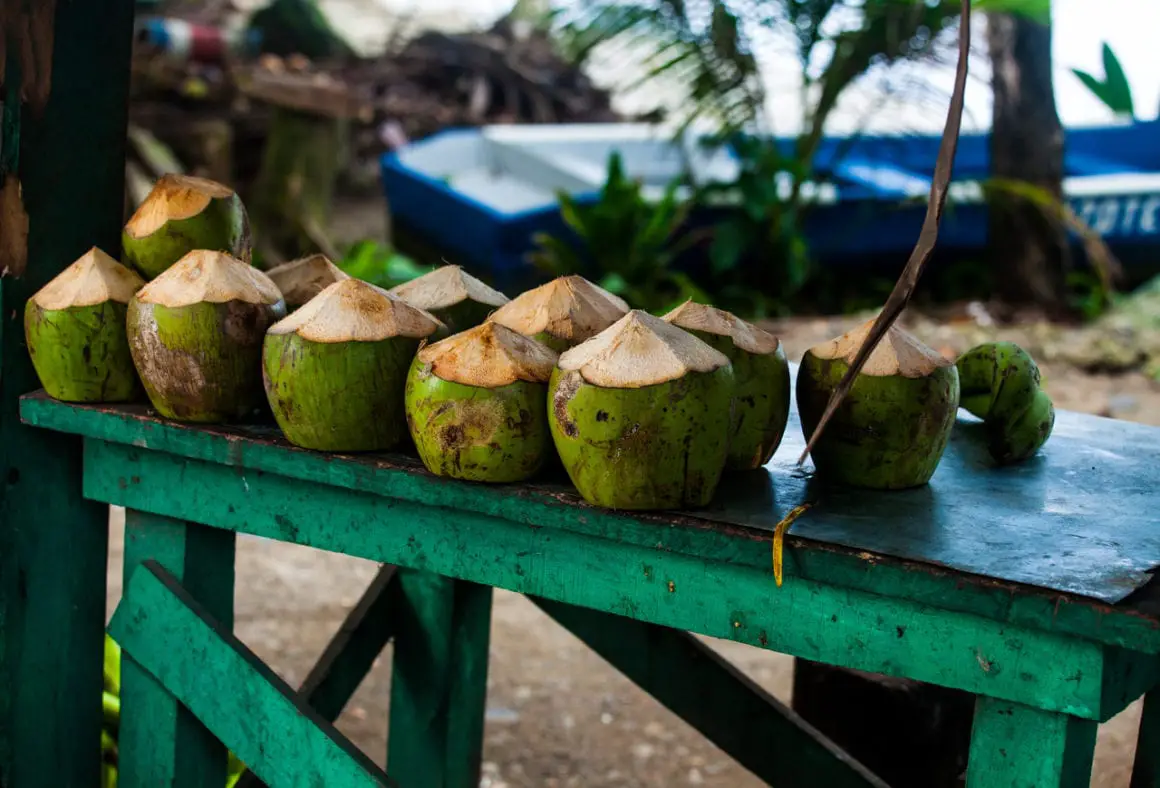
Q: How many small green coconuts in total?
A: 11